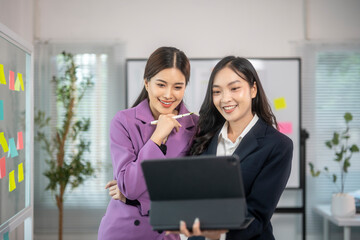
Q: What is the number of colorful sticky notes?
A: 12